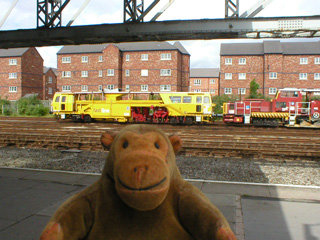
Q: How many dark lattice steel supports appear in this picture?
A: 3